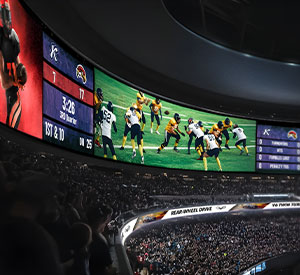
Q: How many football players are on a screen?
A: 14